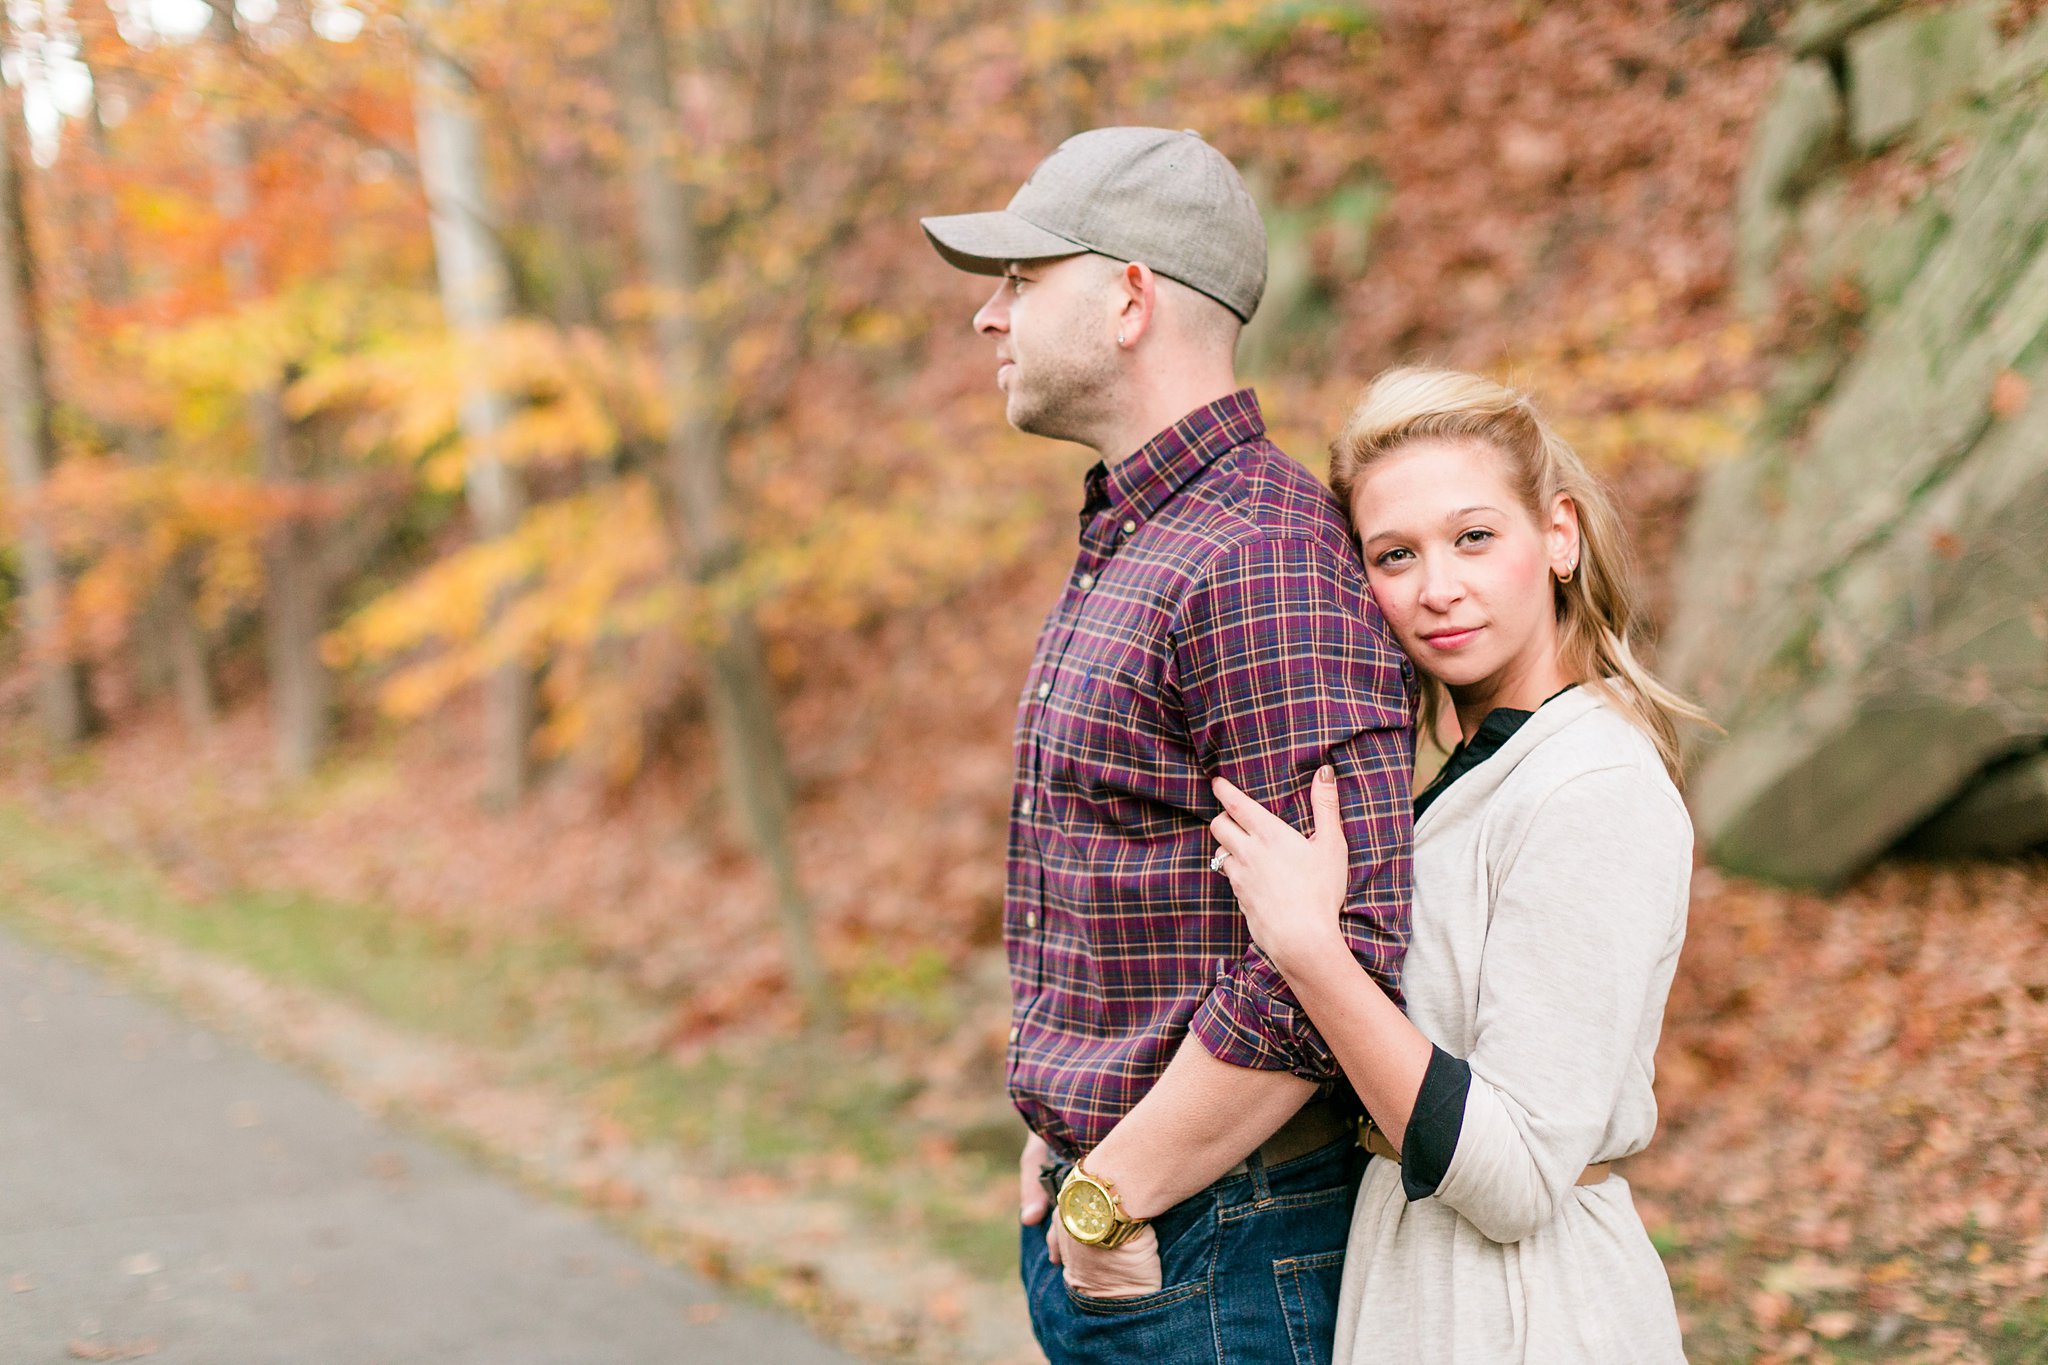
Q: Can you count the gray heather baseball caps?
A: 1